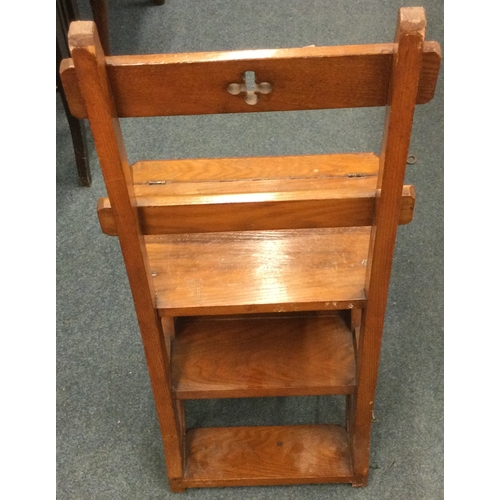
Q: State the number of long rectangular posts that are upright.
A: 2